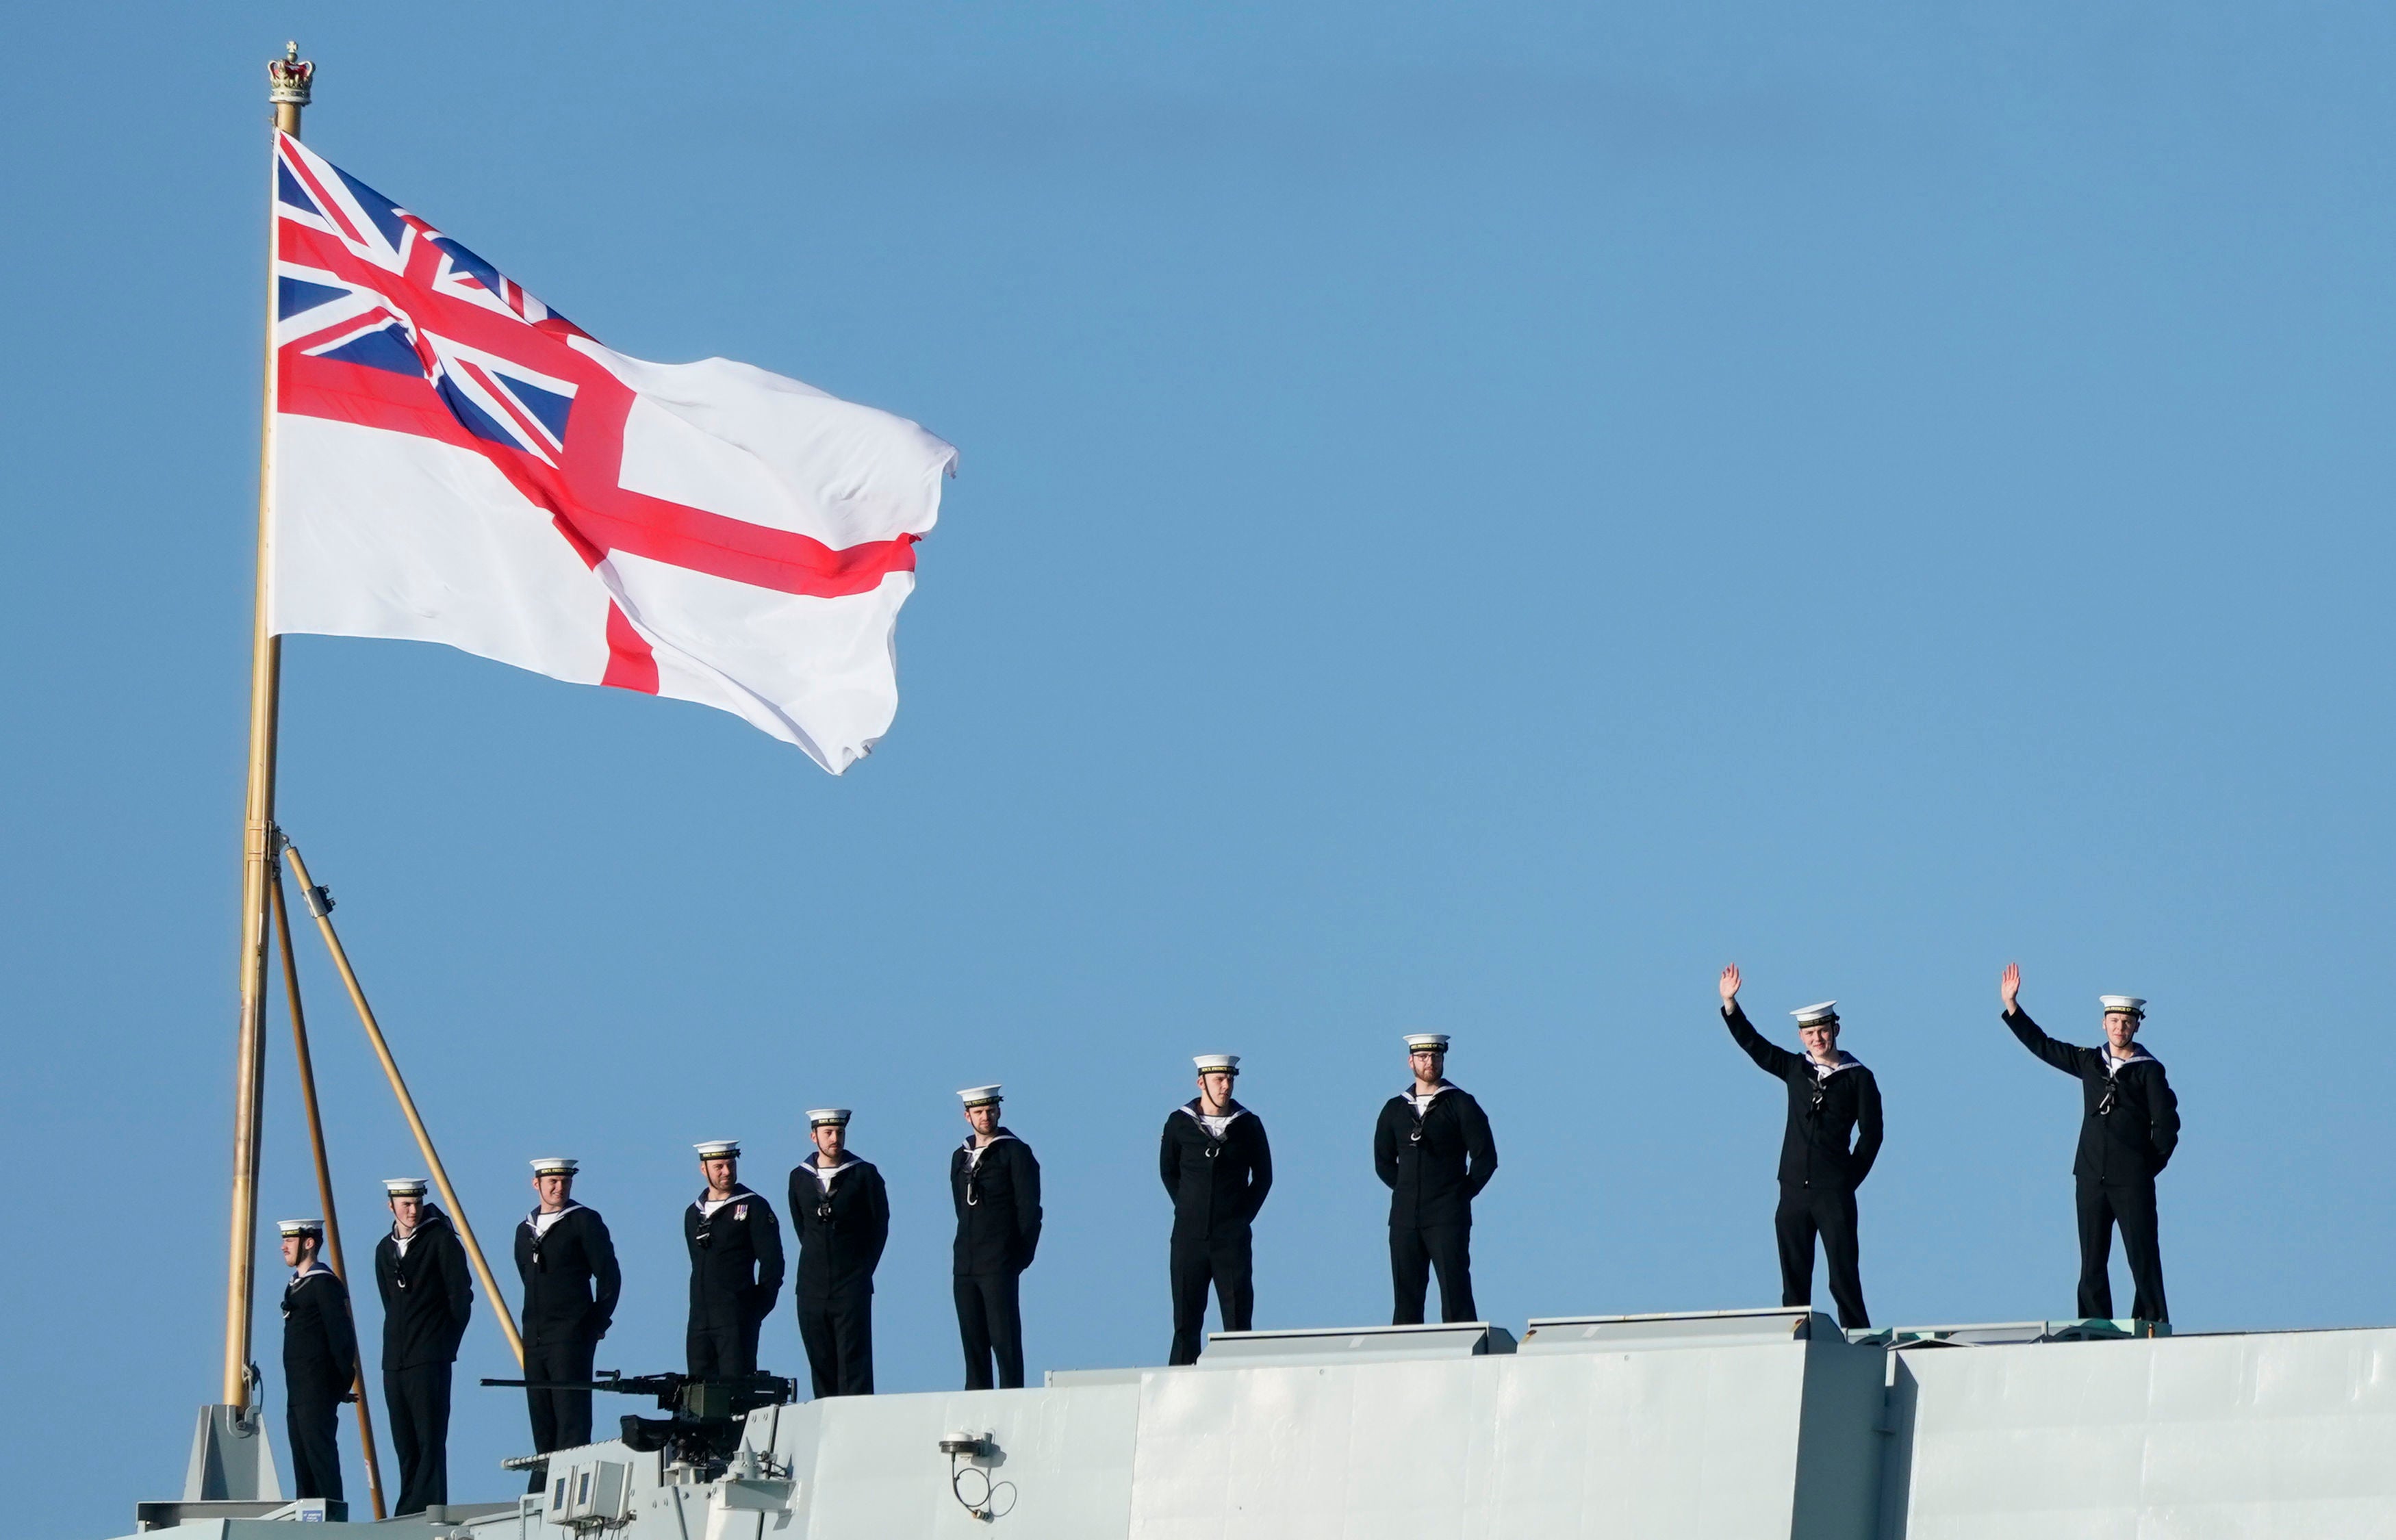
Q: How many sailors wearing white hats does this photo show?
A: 10